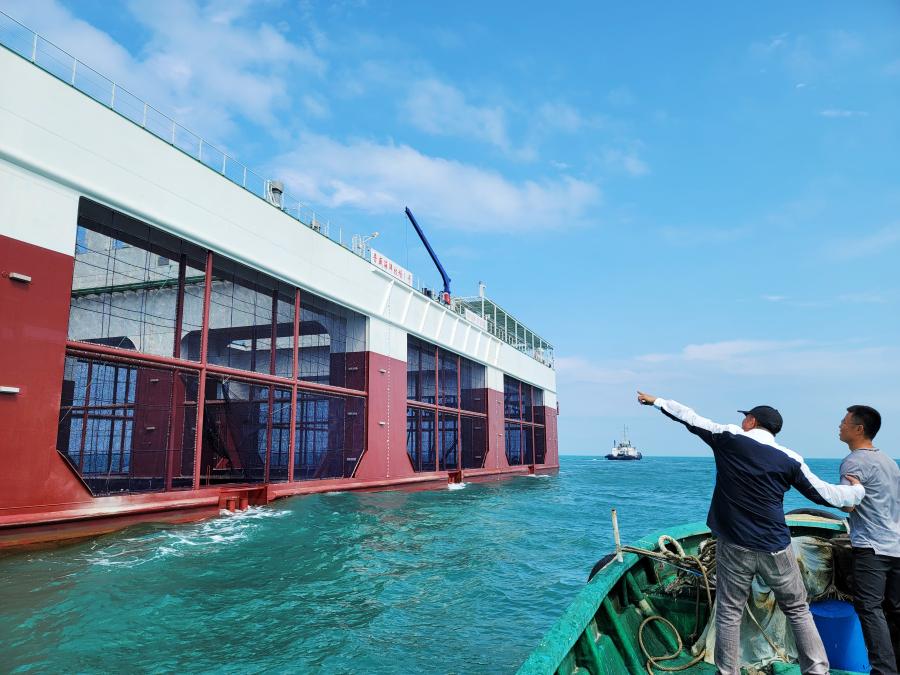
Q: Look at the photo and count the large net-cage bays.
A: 3